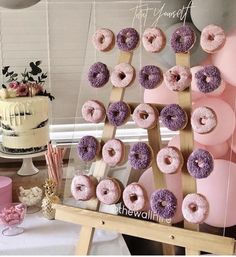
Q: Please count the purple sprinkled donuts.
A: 11